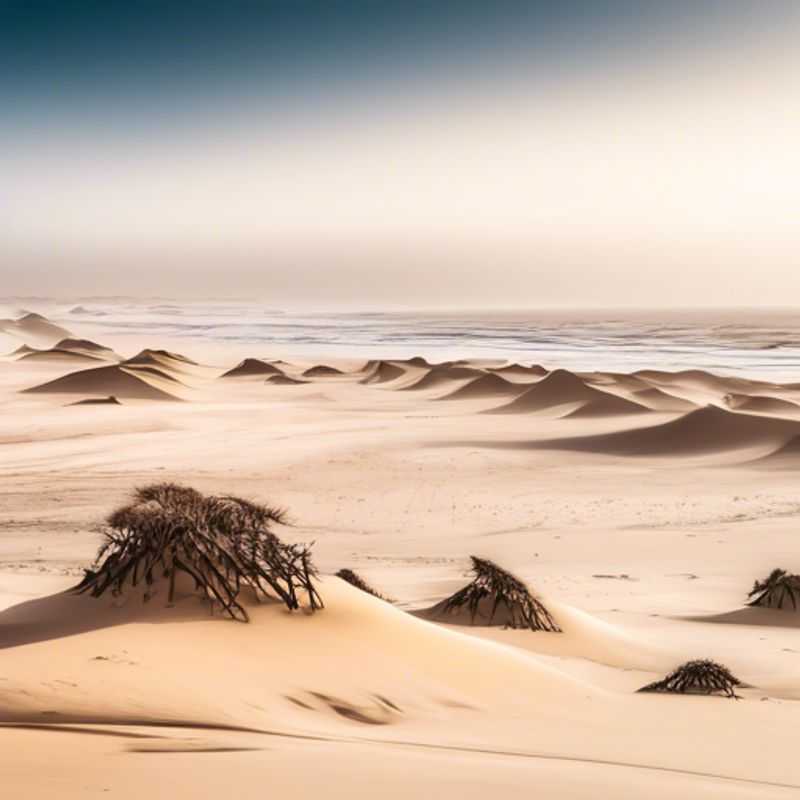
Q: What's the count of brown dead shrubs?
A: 5